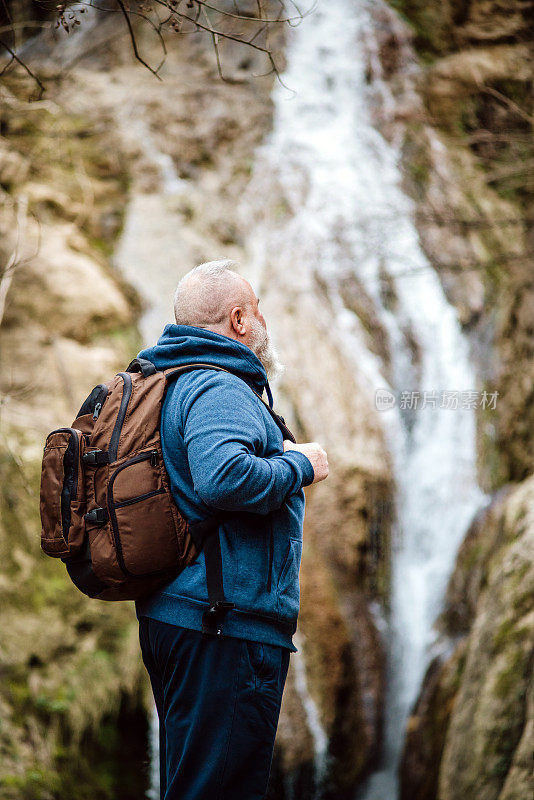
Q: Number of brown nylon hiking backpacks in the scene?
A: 1